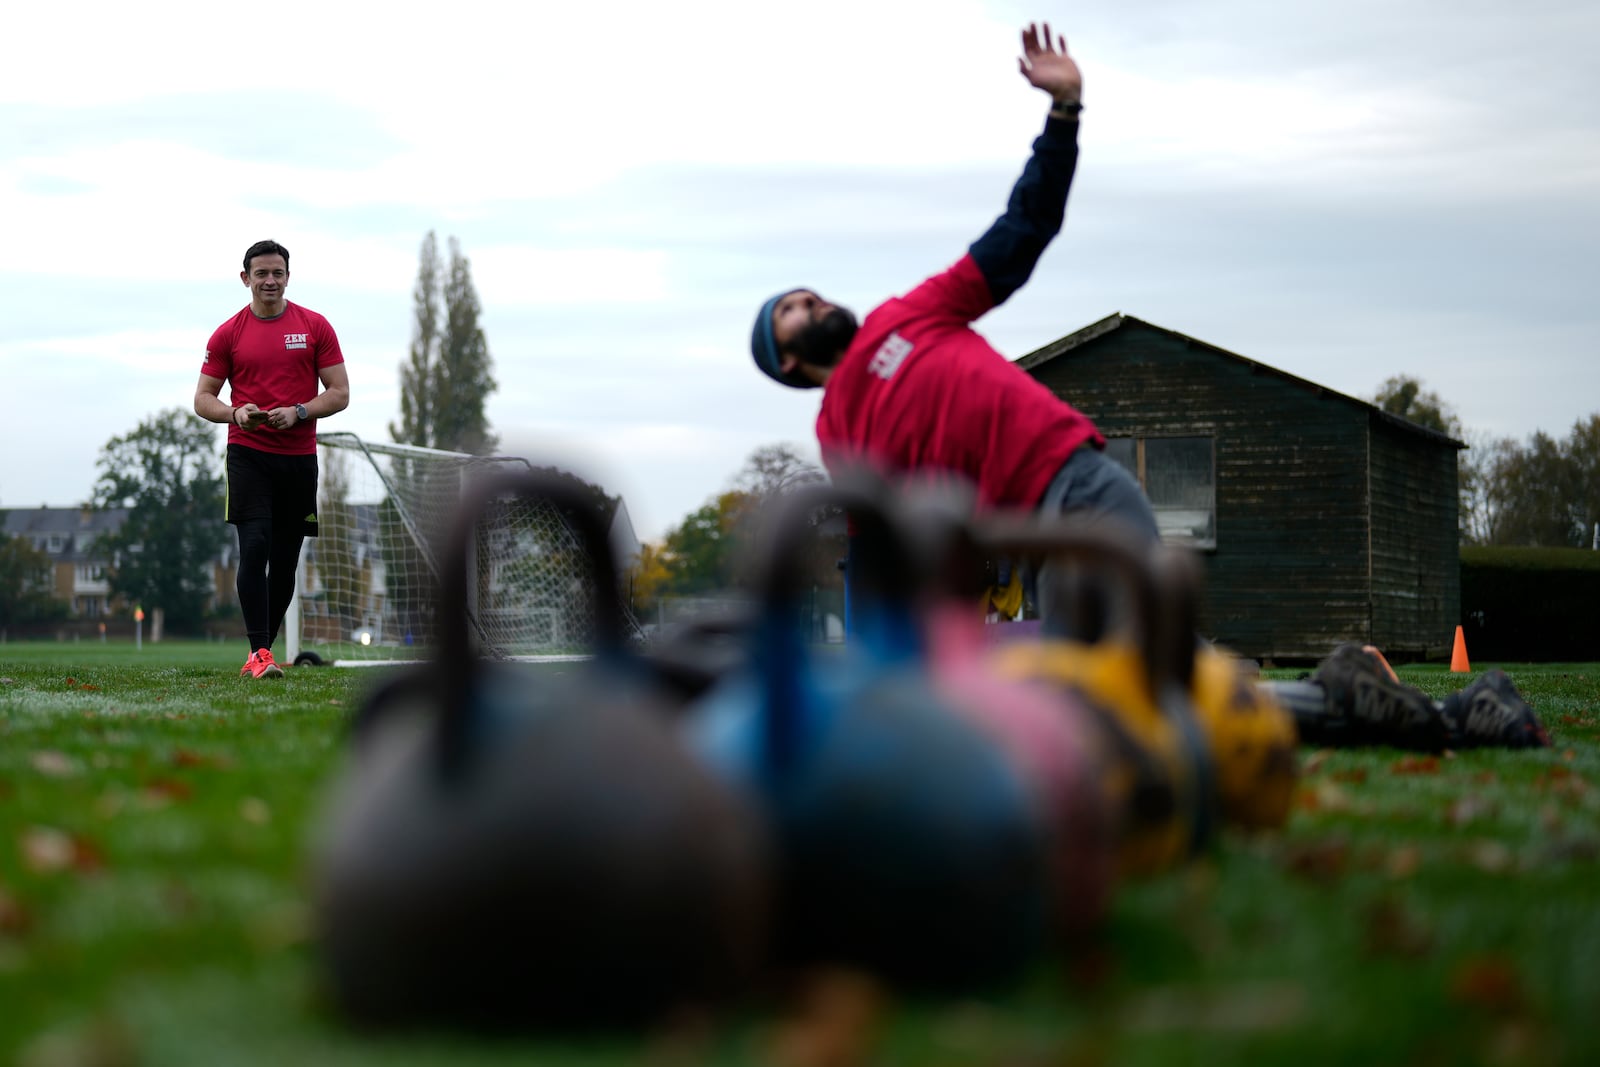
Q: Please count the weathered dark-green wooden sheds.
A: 1